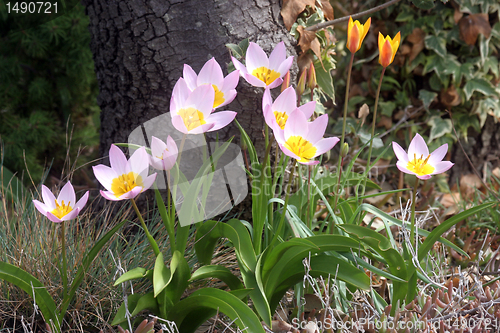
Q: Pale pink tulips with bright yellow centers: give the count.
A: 9